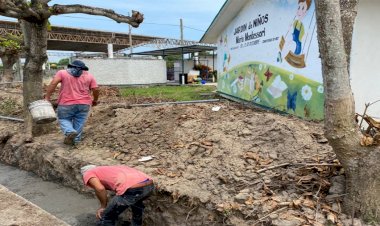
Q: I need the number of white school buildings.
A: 1